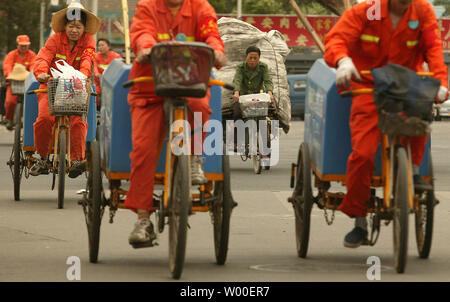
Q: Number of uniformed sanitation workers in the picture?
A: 5